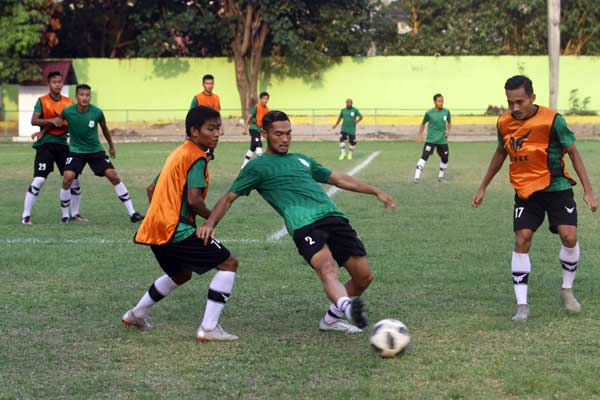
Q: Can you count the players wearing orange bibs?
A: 5